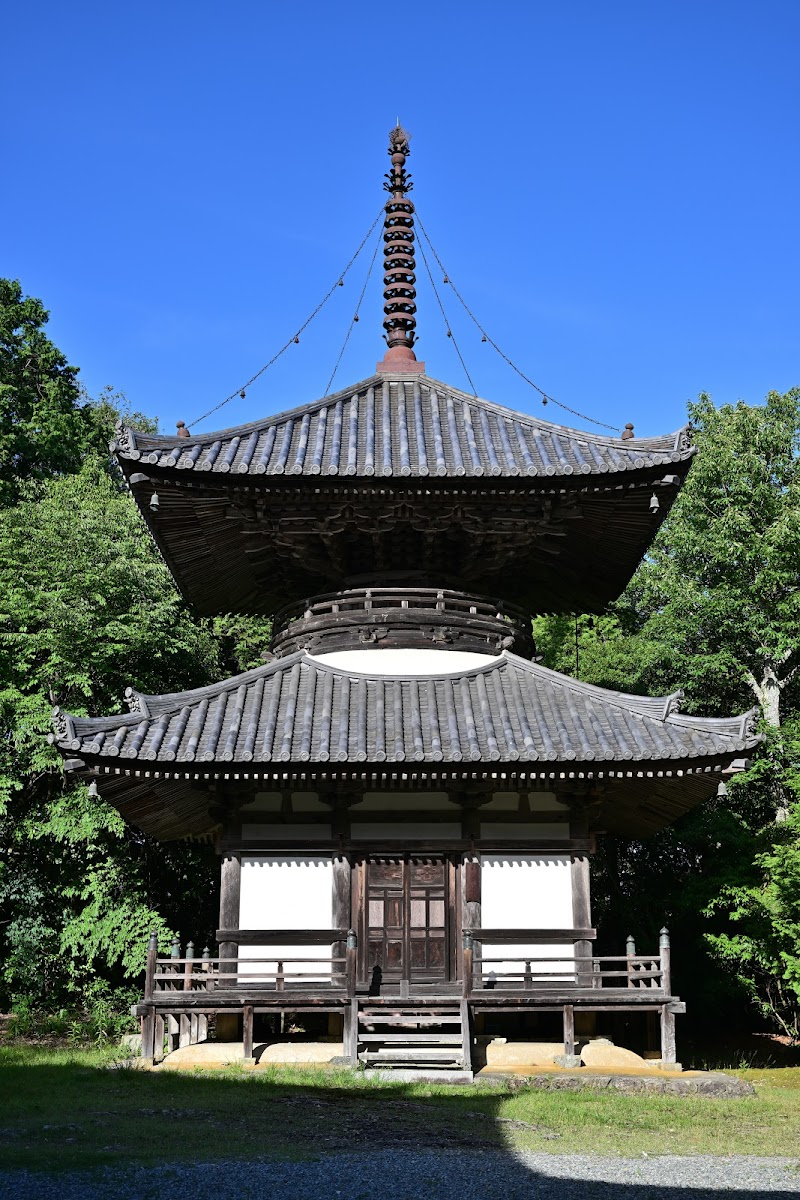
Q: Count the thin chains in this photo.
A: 4